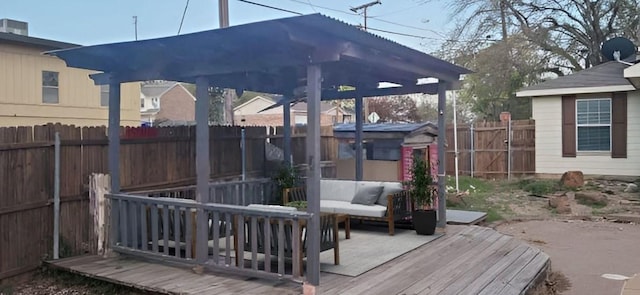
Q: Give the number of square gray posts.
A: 6